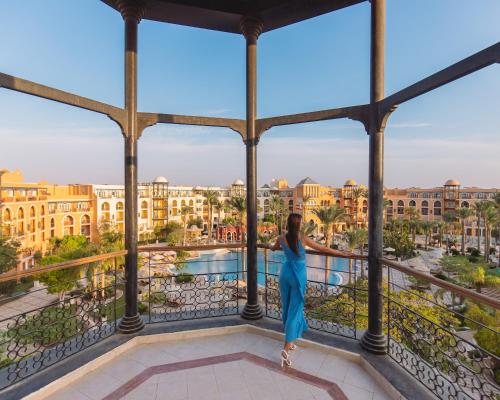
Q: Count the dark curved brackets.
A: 6